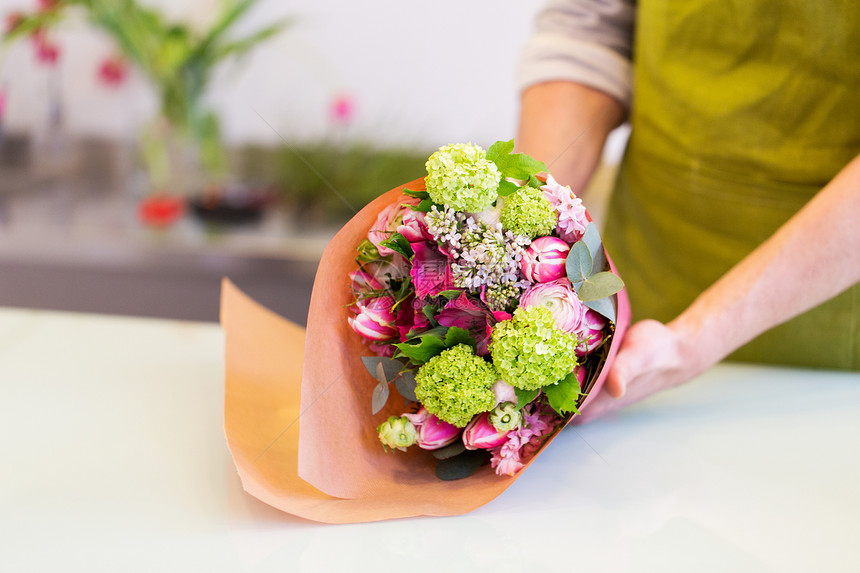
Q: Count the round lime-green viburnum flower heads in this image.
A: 4